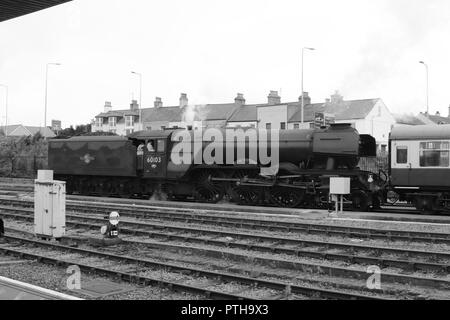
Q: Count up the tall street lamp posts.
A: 5